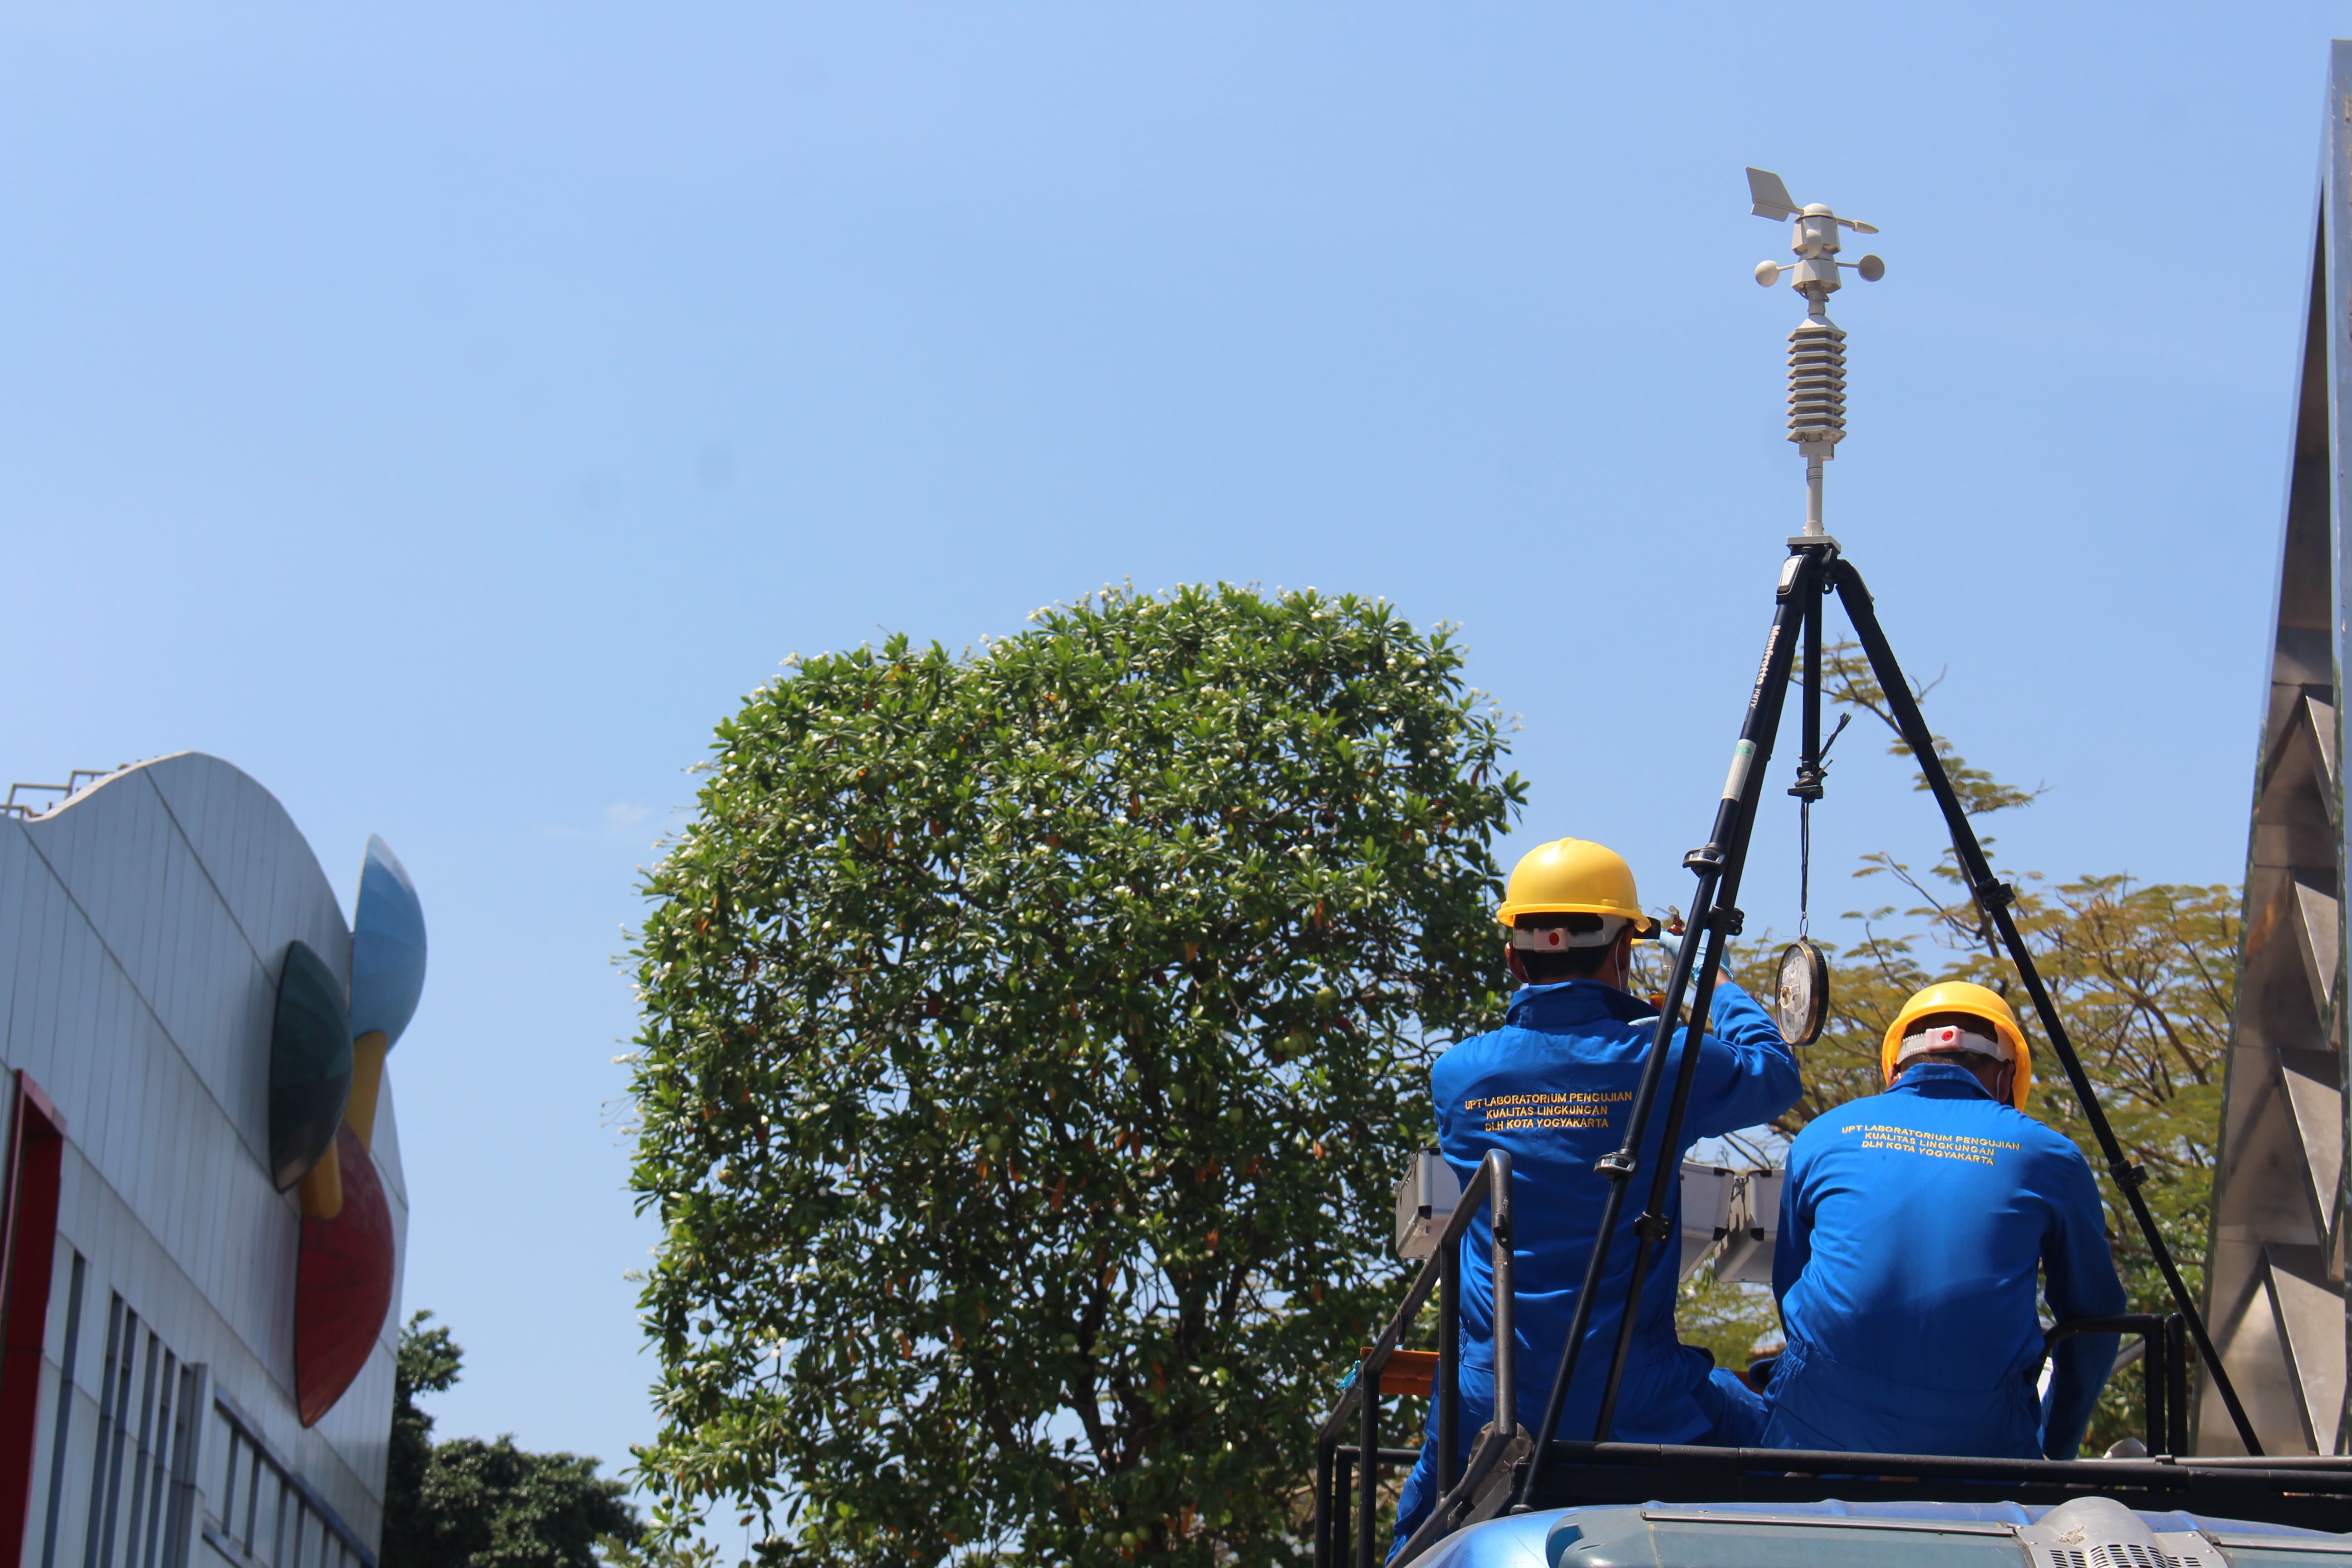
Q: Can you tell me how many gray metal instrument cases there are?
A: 3